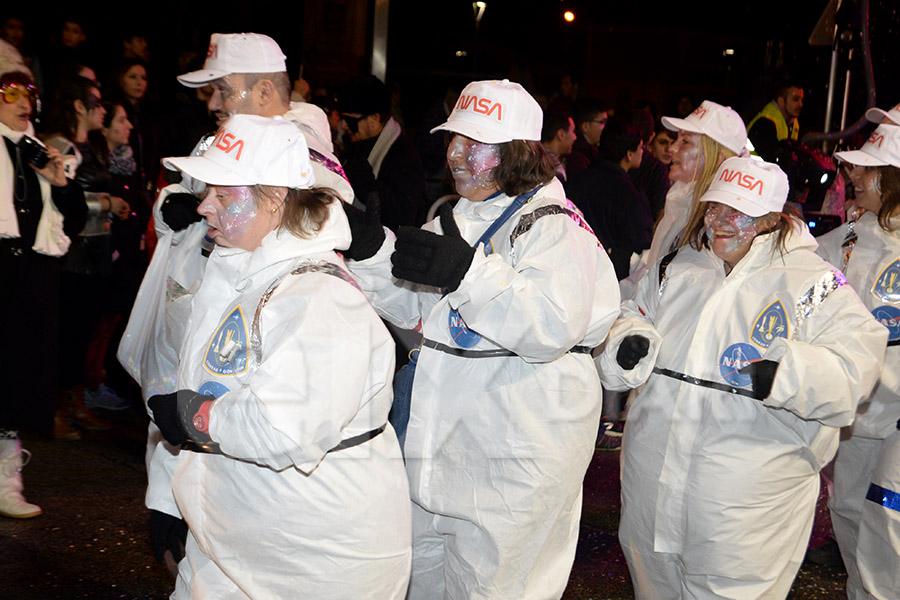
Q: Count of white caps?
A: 7